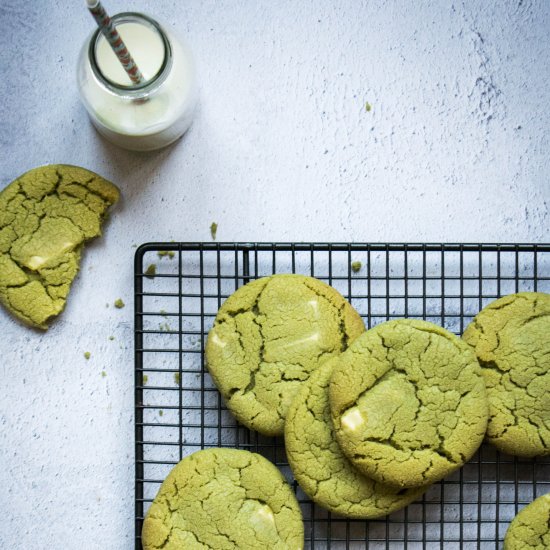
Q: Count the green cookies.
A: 7